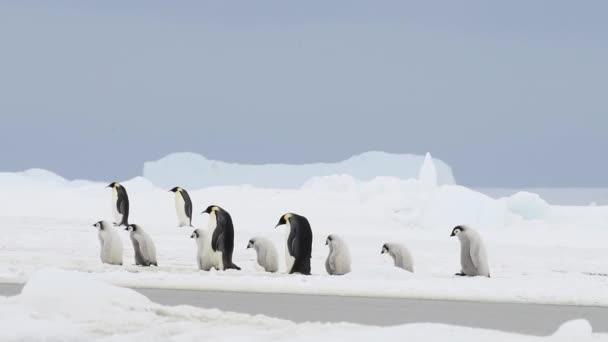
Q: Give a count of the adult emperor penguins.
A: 4